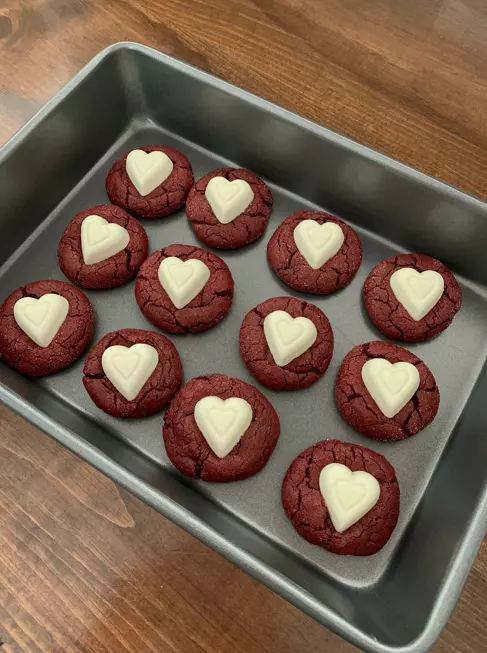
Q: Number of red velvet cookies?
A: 12